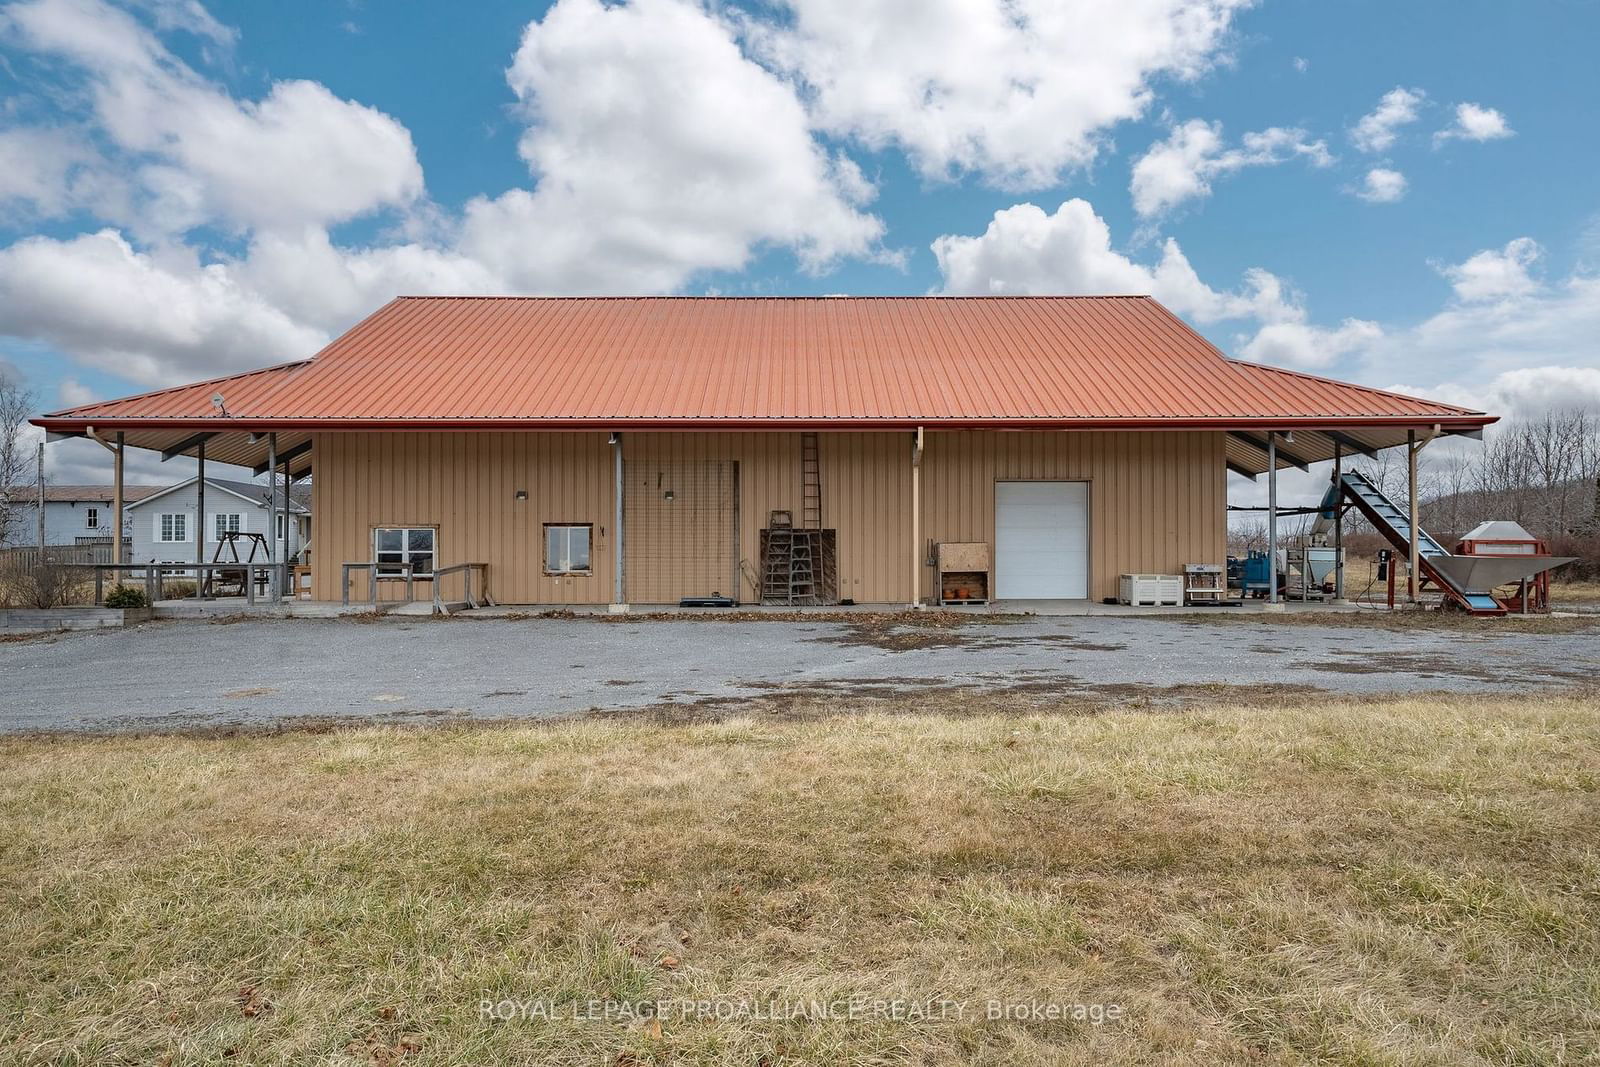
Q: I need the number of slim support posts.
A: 9